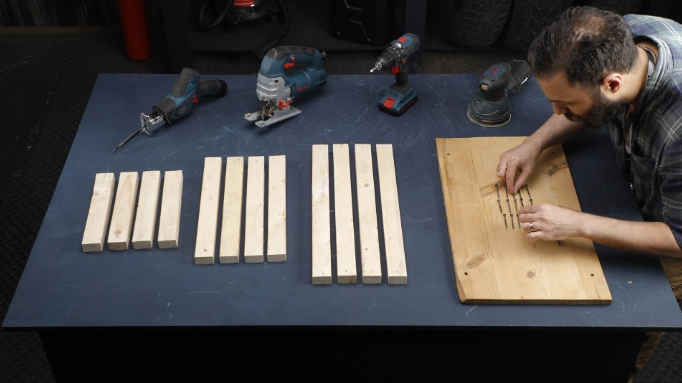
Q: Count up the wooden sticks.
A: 12